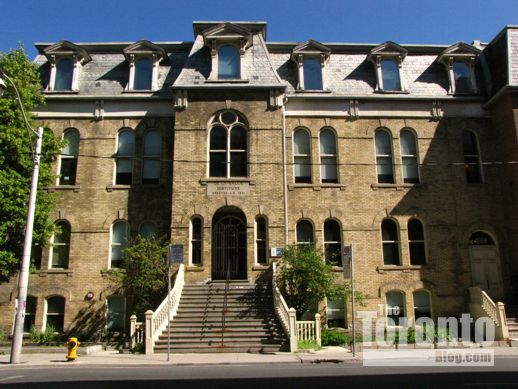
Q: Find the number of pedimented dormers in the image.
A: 6